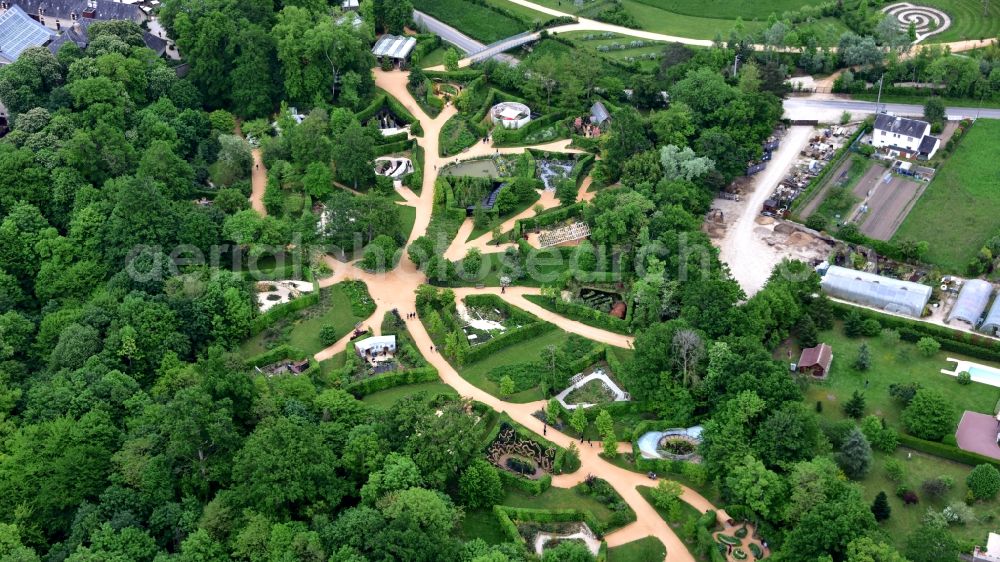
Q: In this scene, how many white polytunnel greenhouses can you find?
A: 3